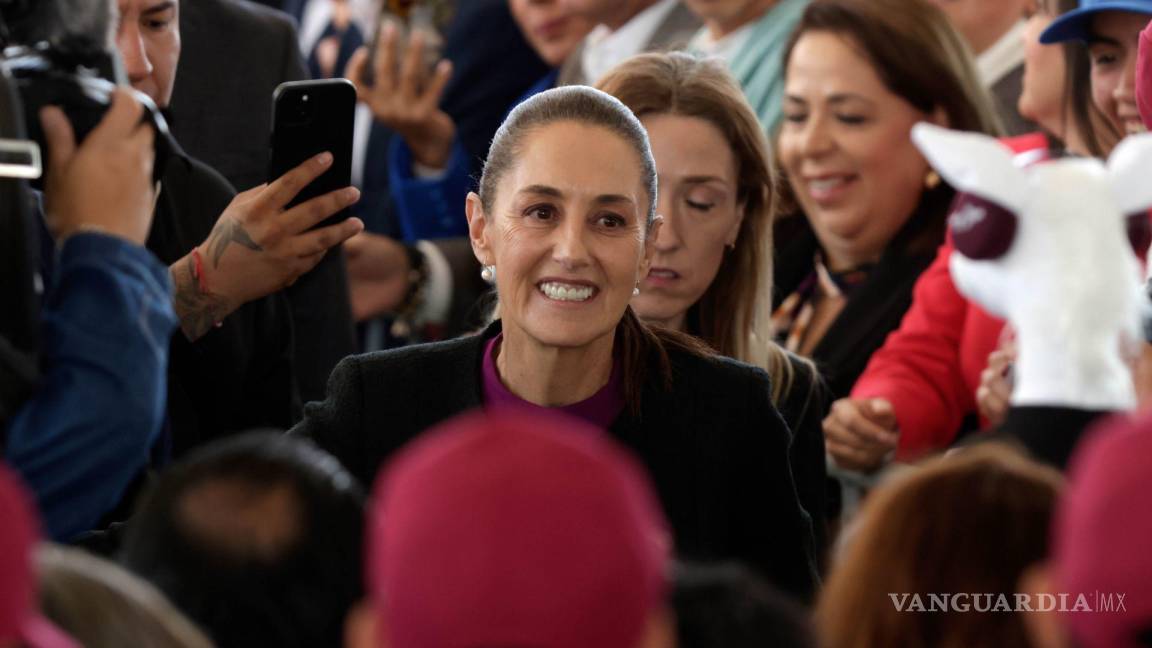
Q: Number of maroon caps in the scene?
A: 3